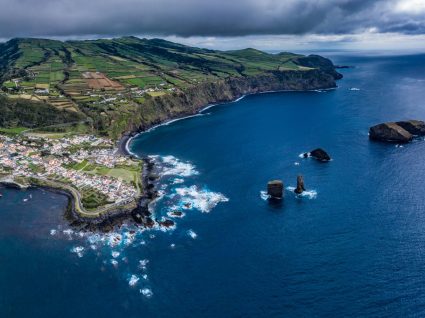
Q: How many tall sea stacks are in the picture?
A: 2